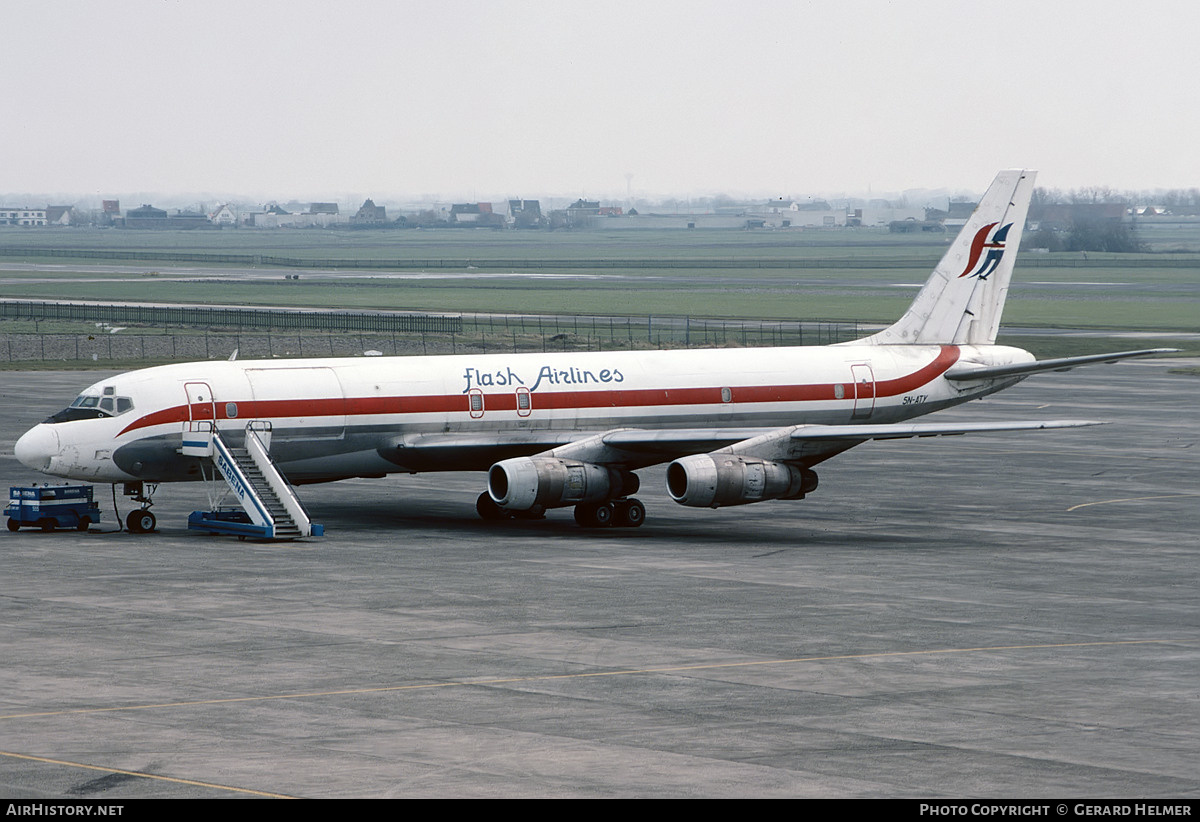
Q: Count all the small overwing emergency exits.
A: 2